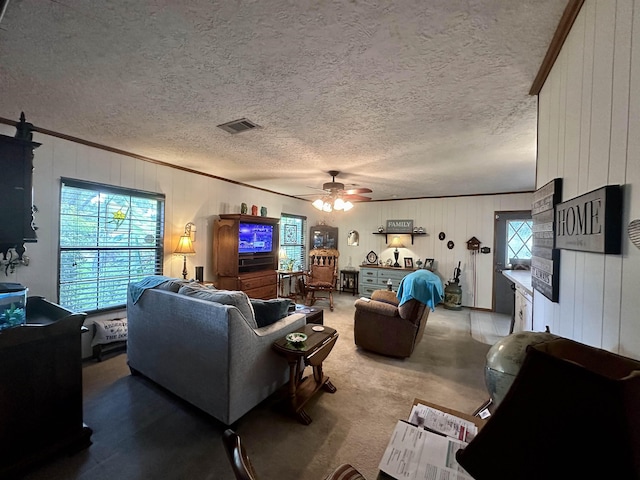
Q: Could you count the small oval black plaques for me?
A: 2